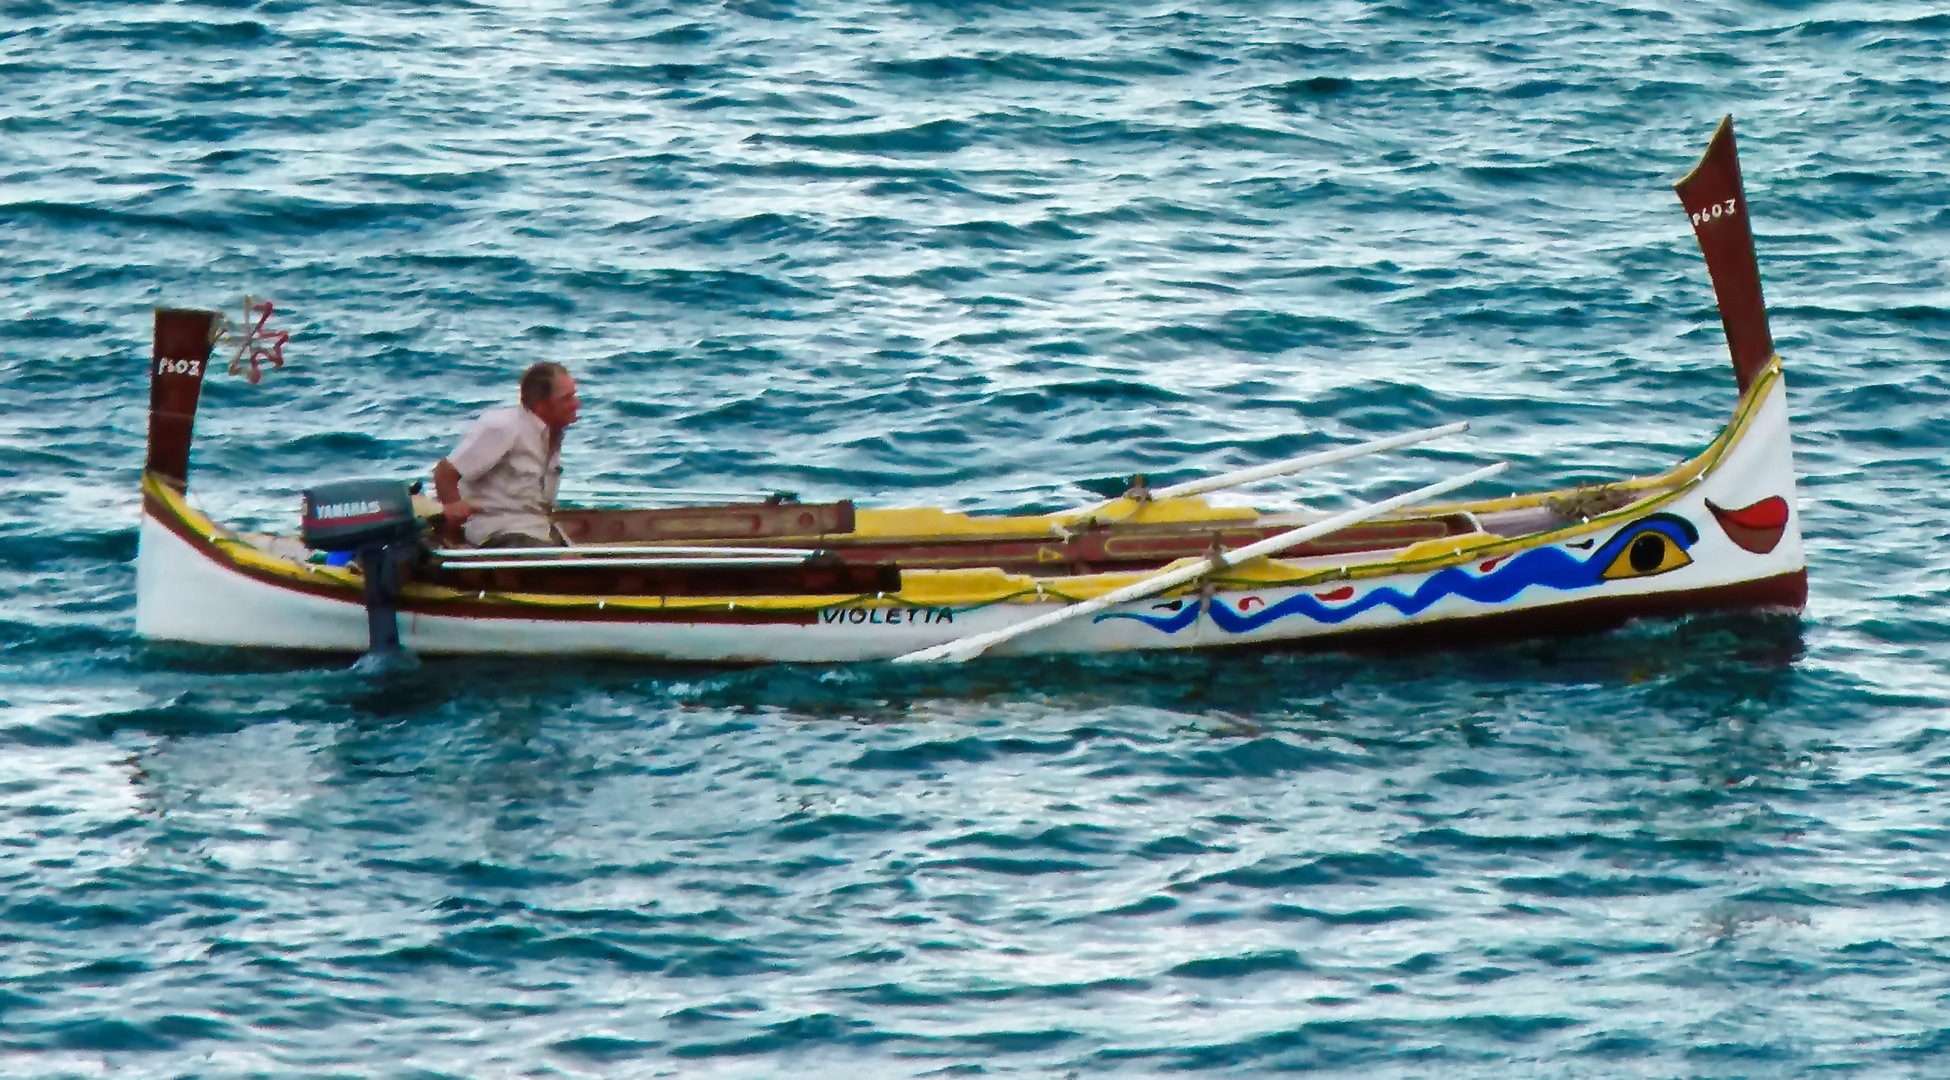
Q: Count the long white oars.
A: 2